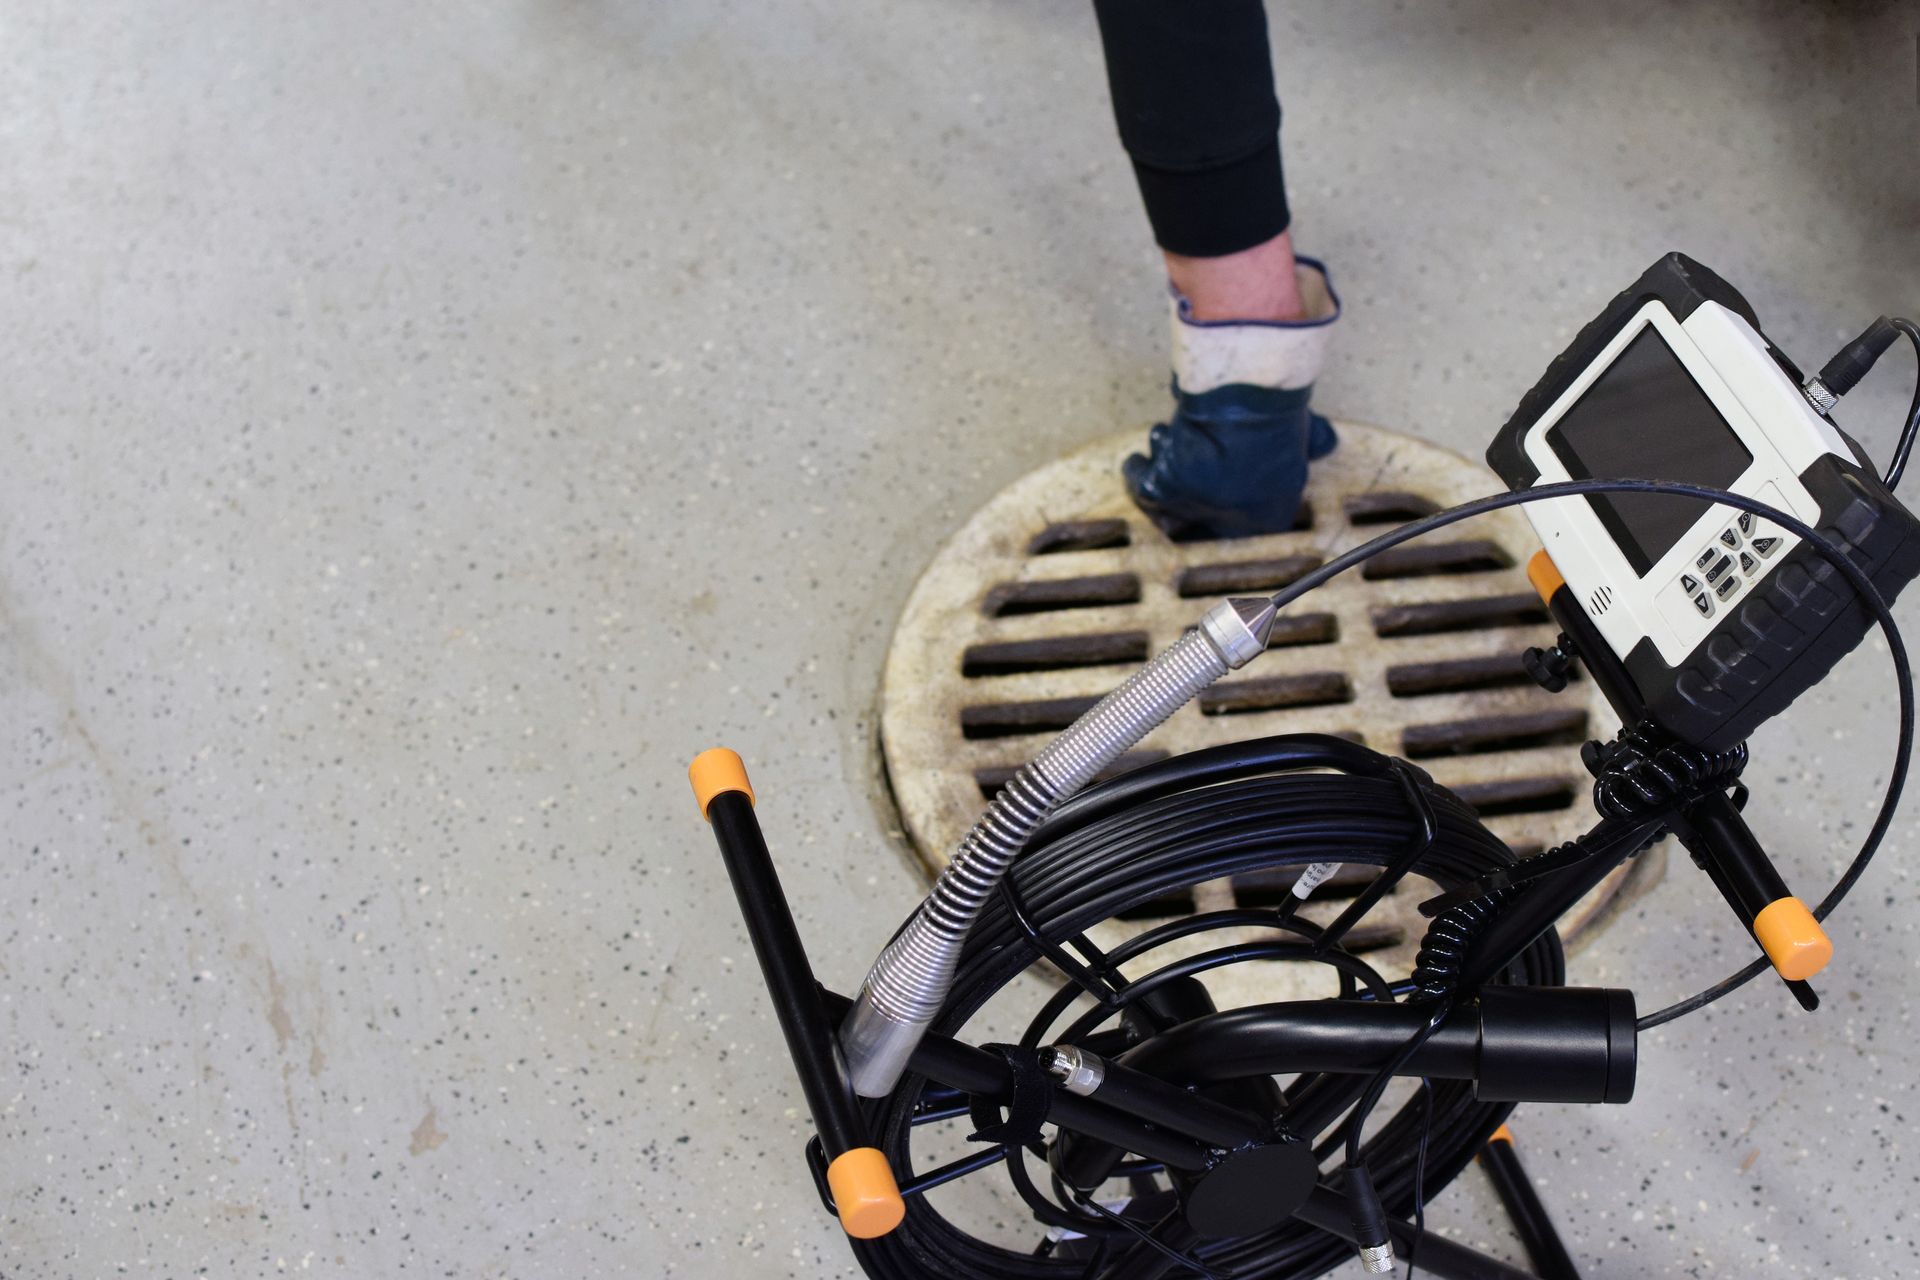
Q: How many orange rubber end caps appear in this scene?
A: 5